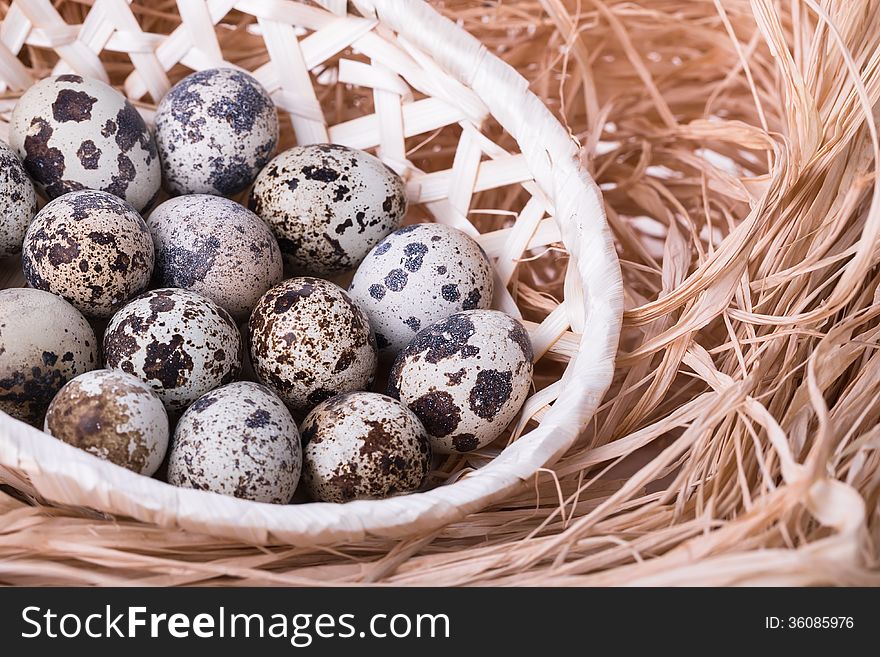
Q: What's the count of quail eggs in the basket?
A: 14